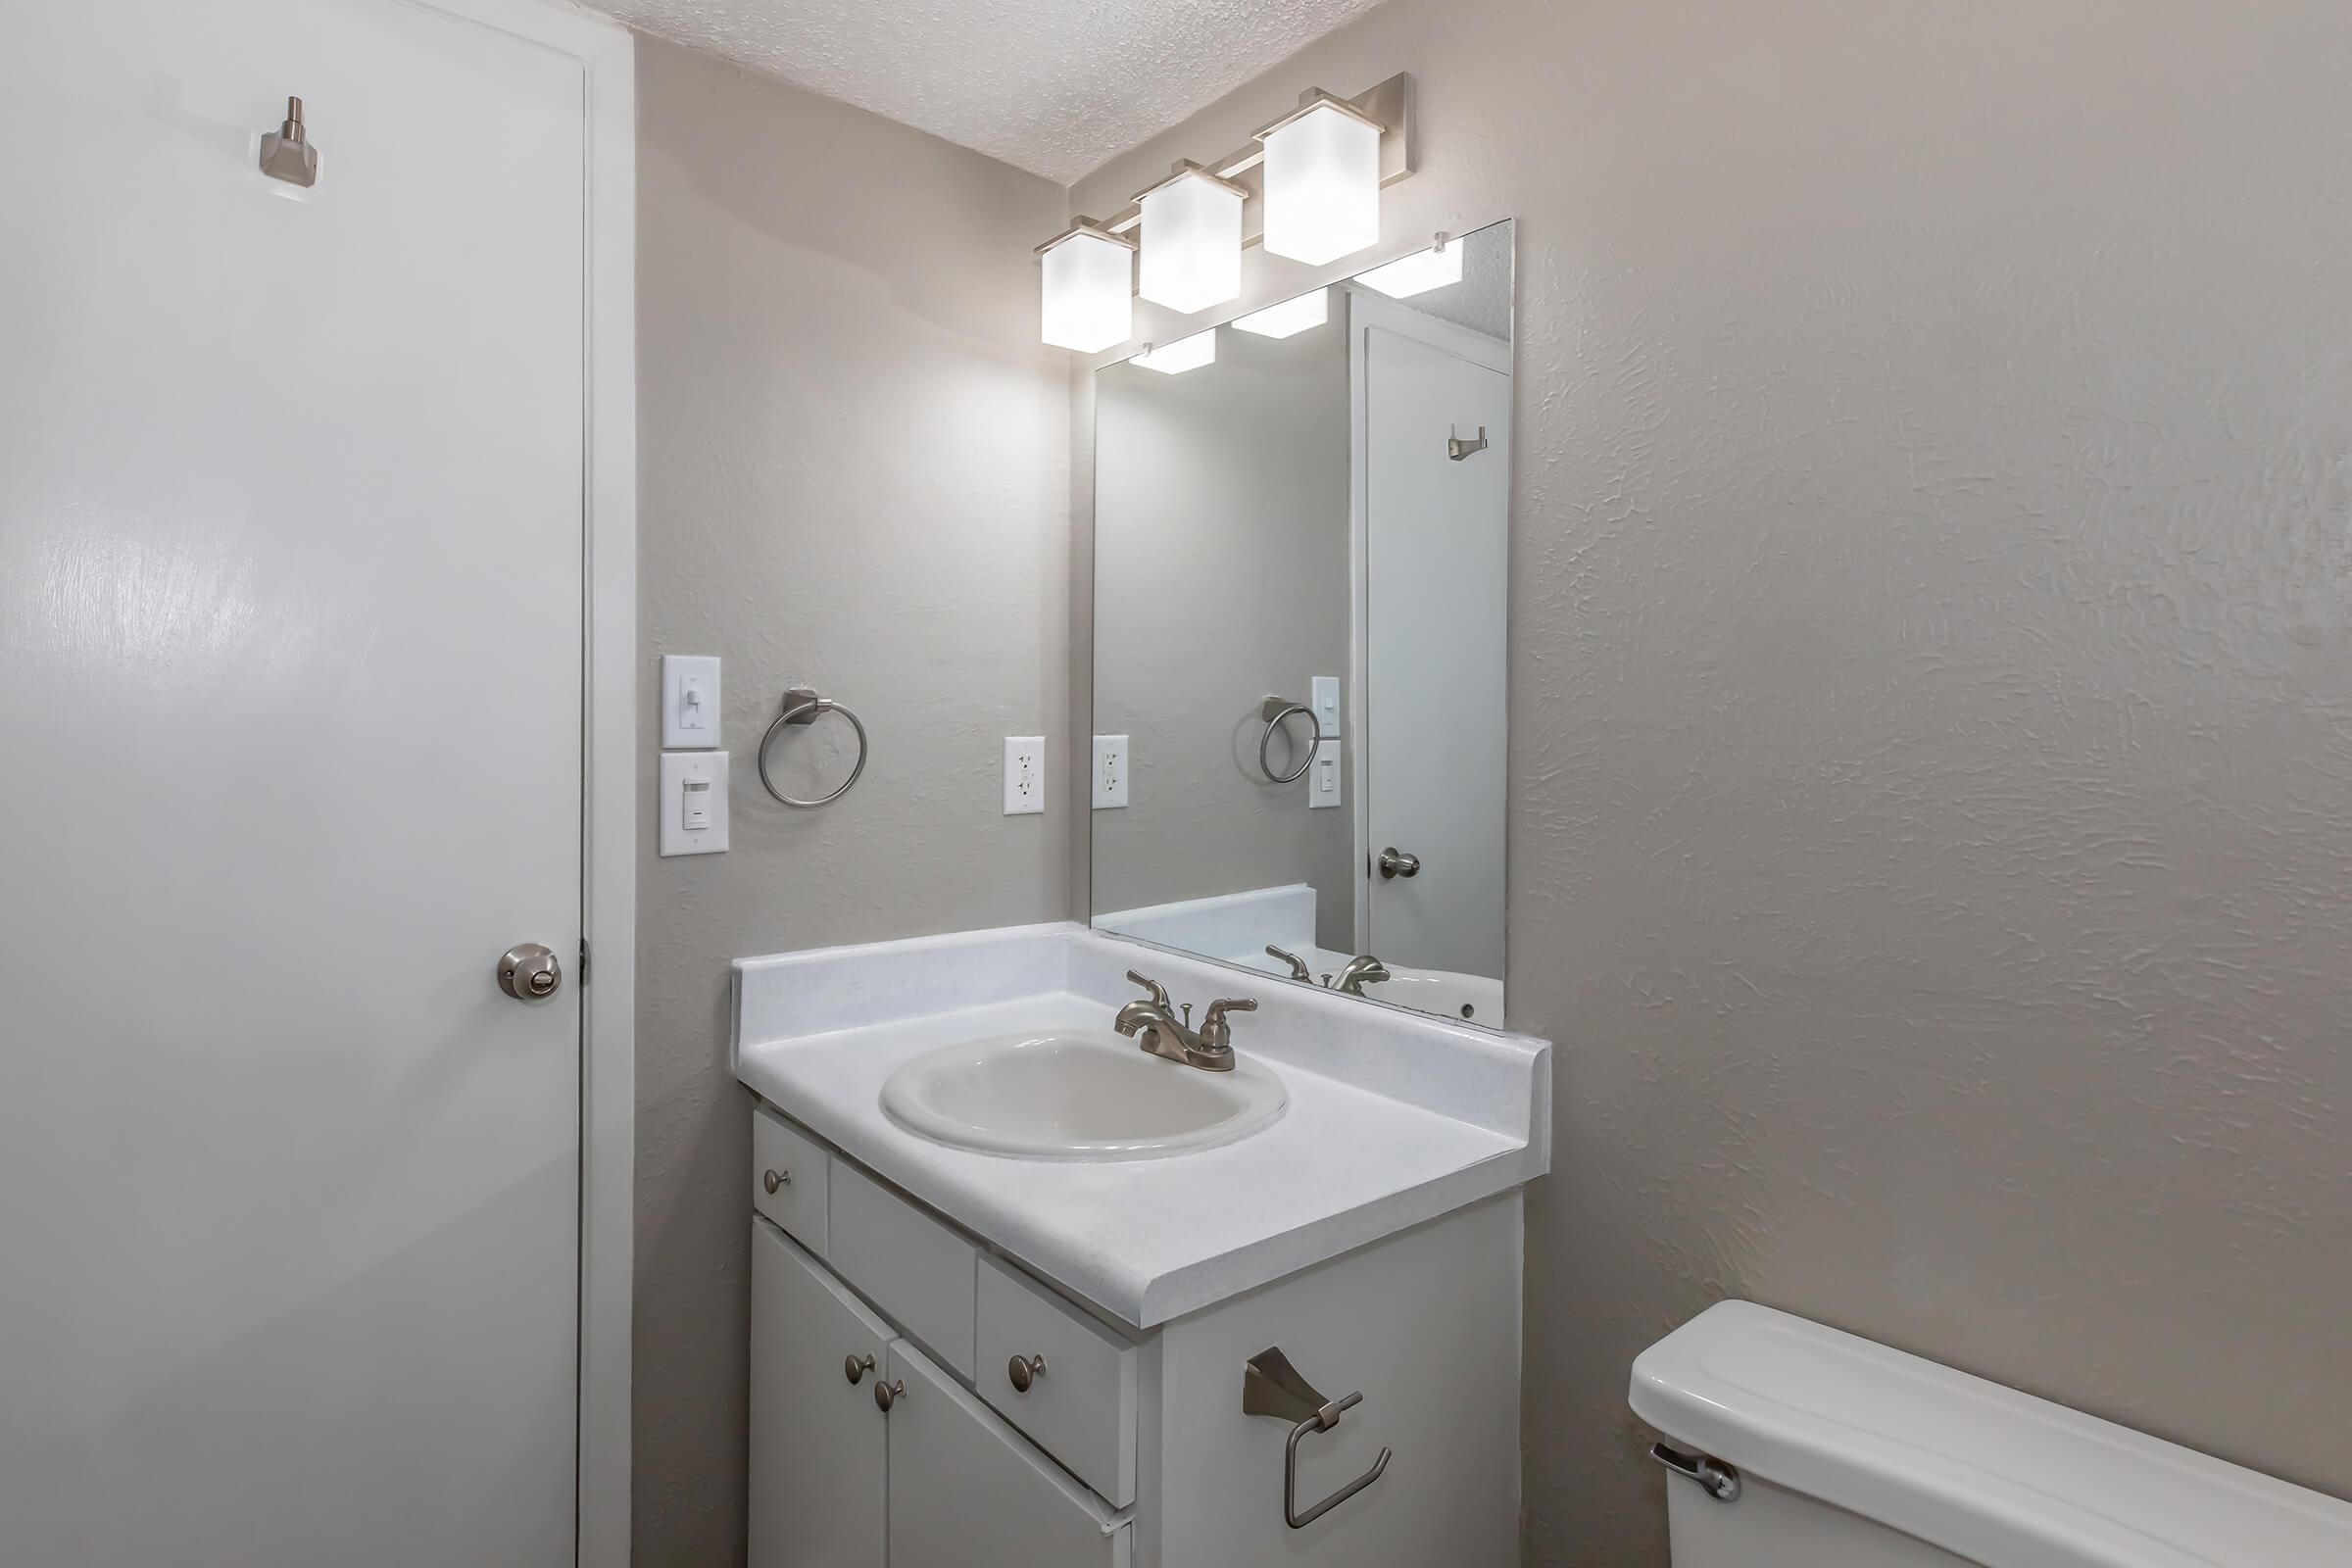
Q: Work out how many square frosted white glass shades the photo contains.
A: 3